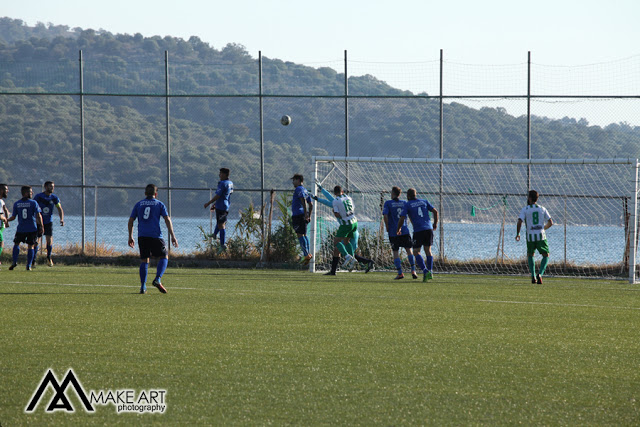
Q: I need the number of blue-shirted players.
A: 7